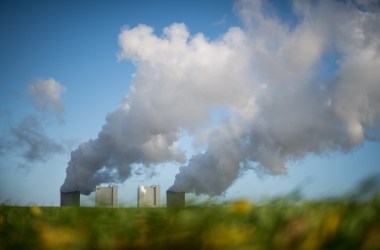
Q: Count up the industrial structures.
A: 4